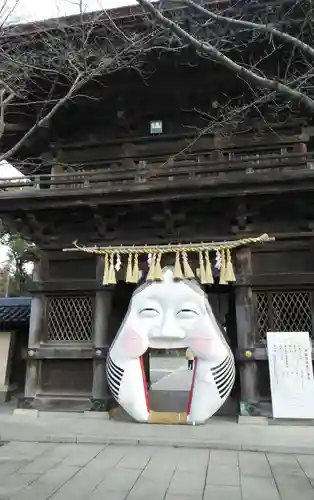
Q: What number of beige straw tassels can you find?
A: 12